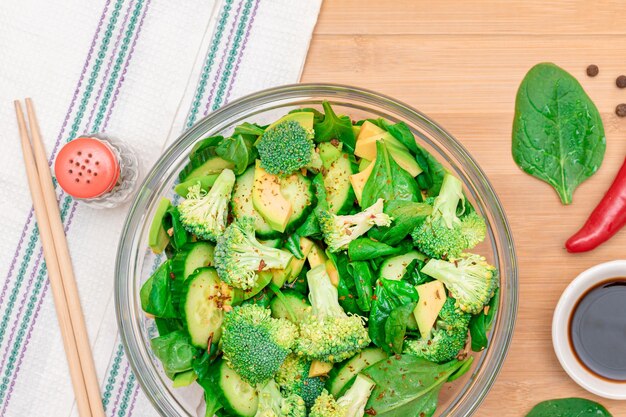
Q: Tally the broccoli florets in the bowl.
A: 12